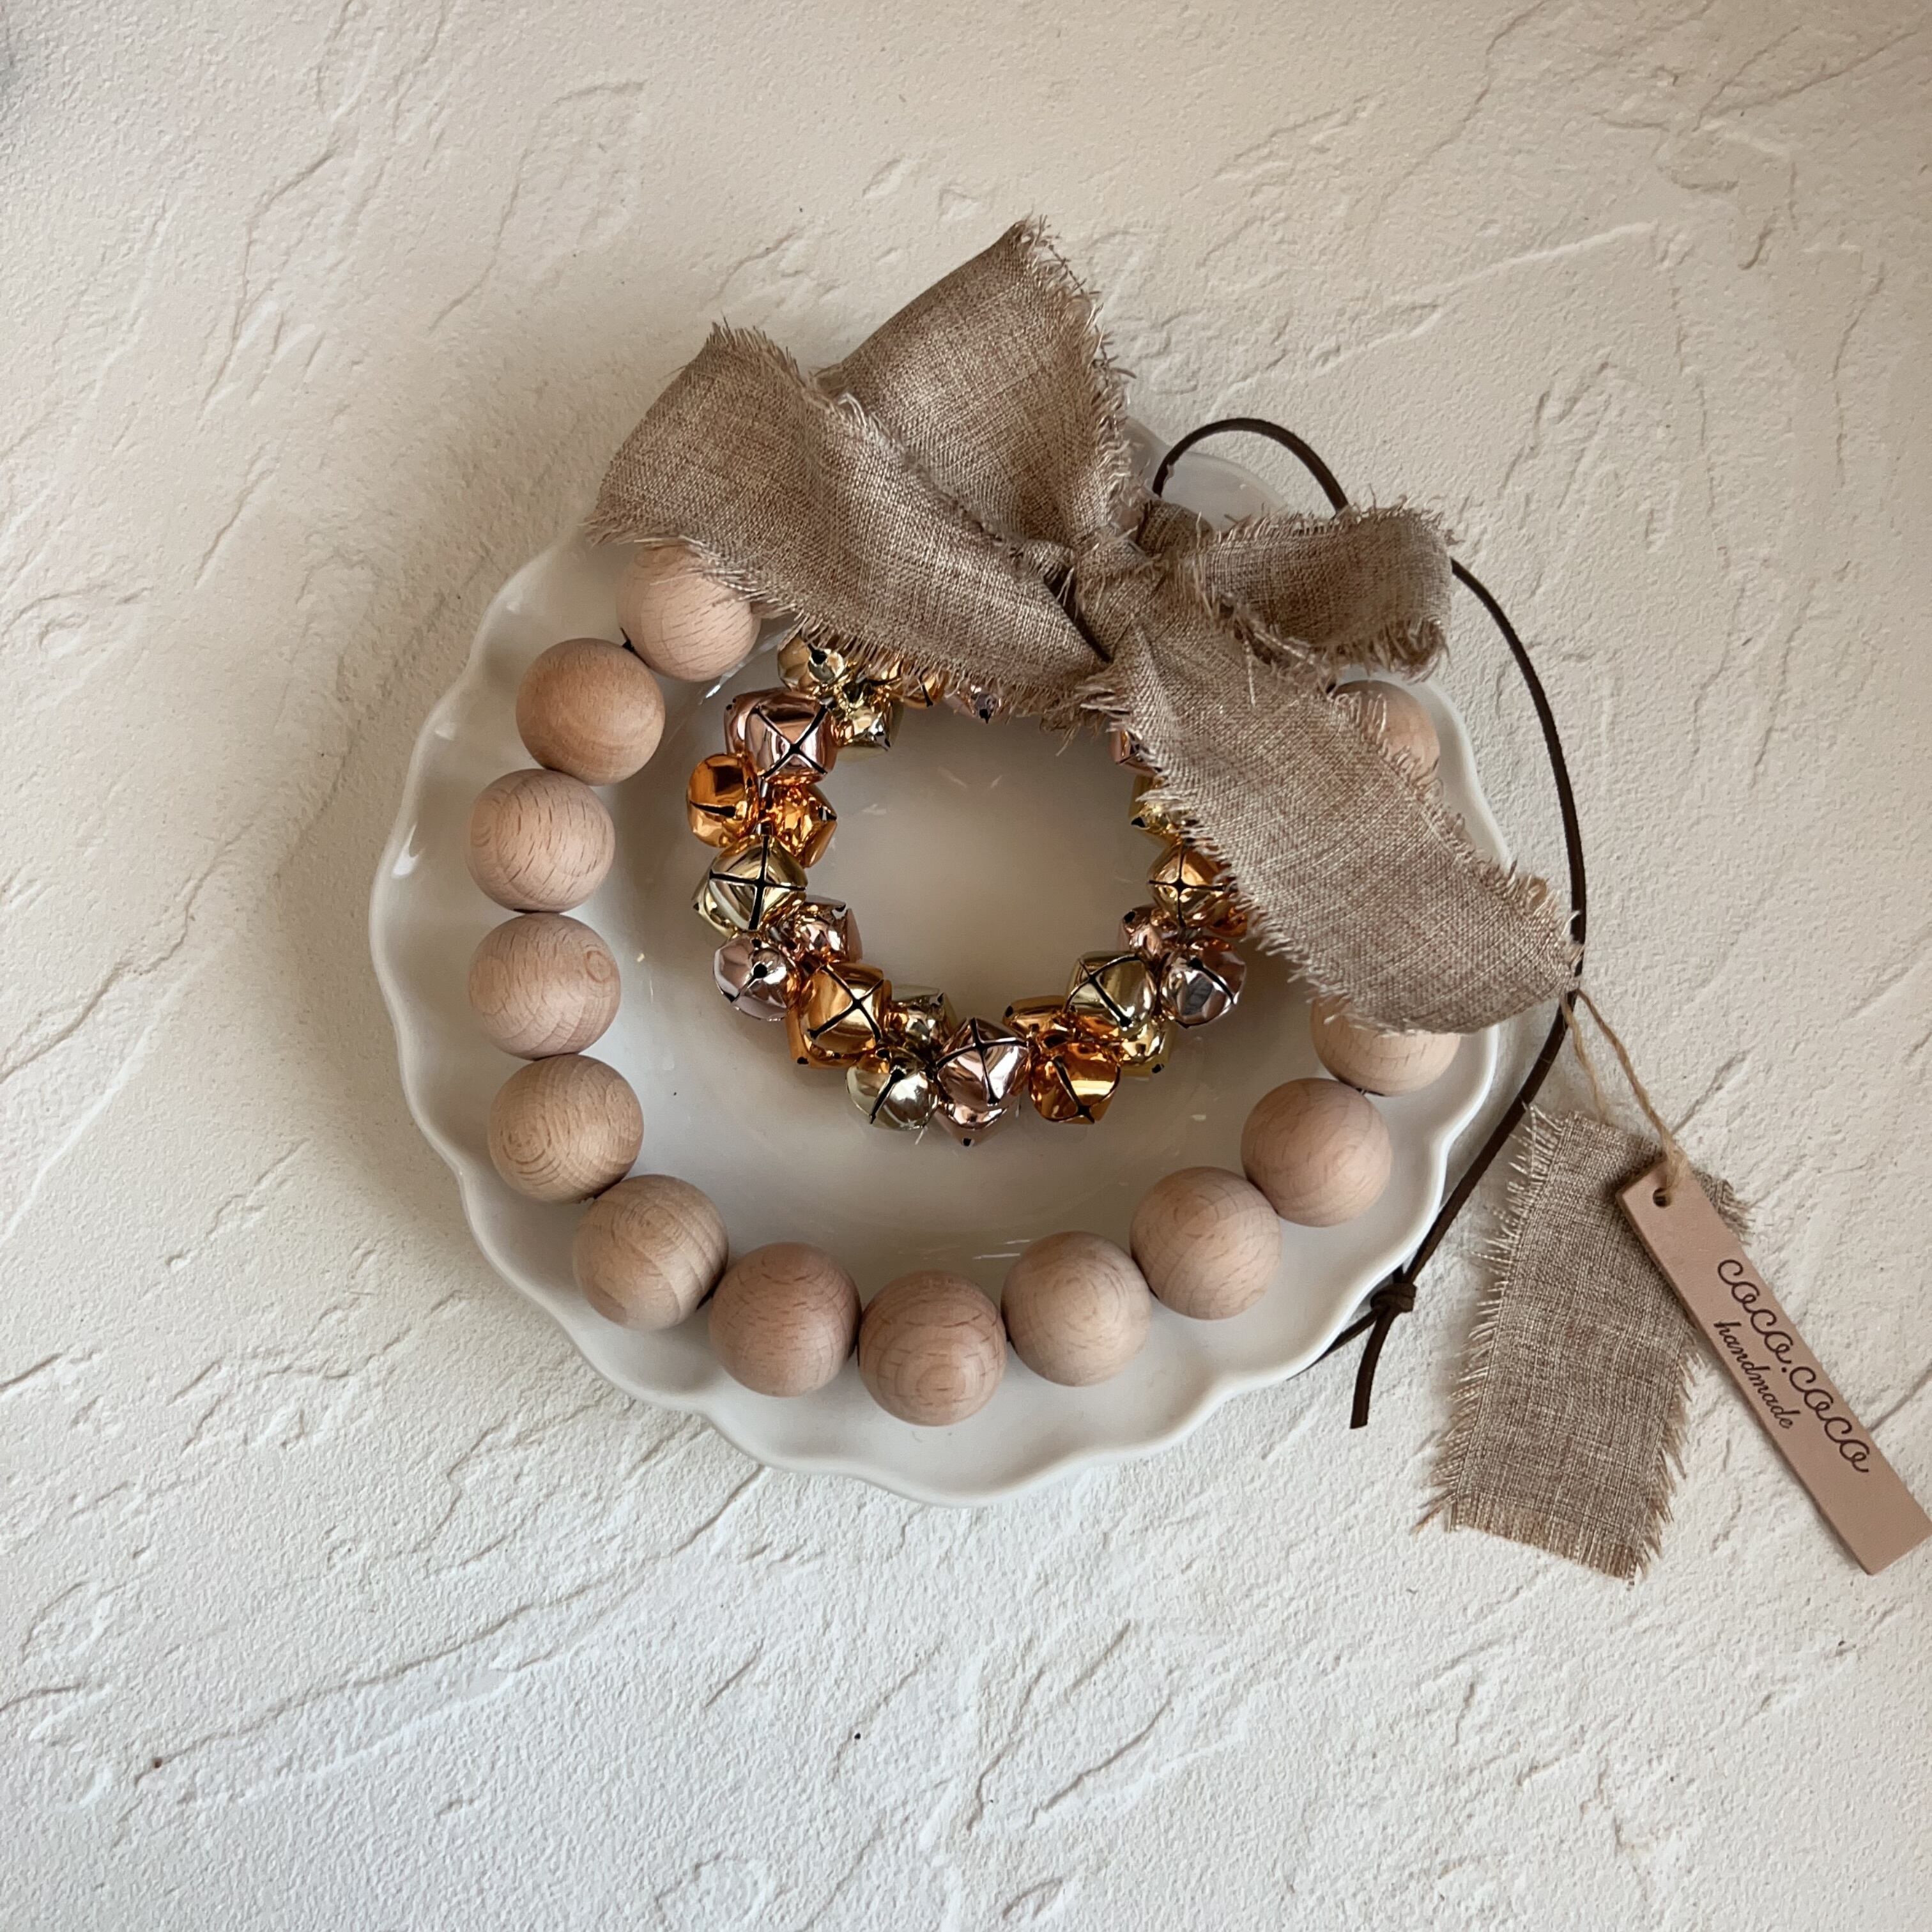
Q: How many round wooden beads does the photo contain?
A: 13